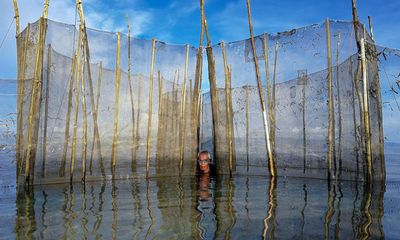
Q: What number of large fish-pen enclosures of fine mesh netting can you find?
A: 2